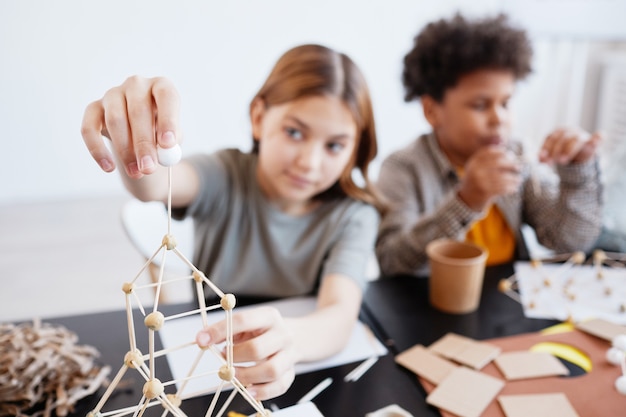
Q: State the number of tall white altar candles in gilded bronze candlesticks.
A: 0